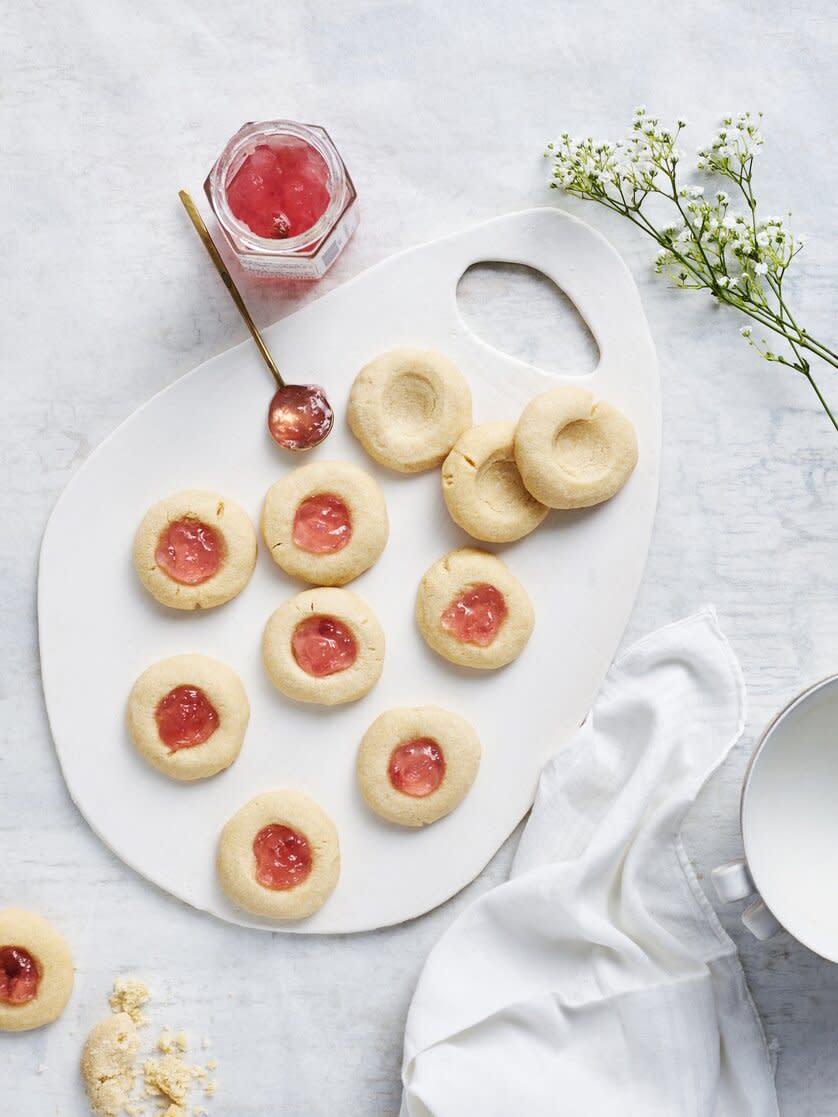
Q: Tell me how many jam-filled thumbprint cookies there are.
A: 8